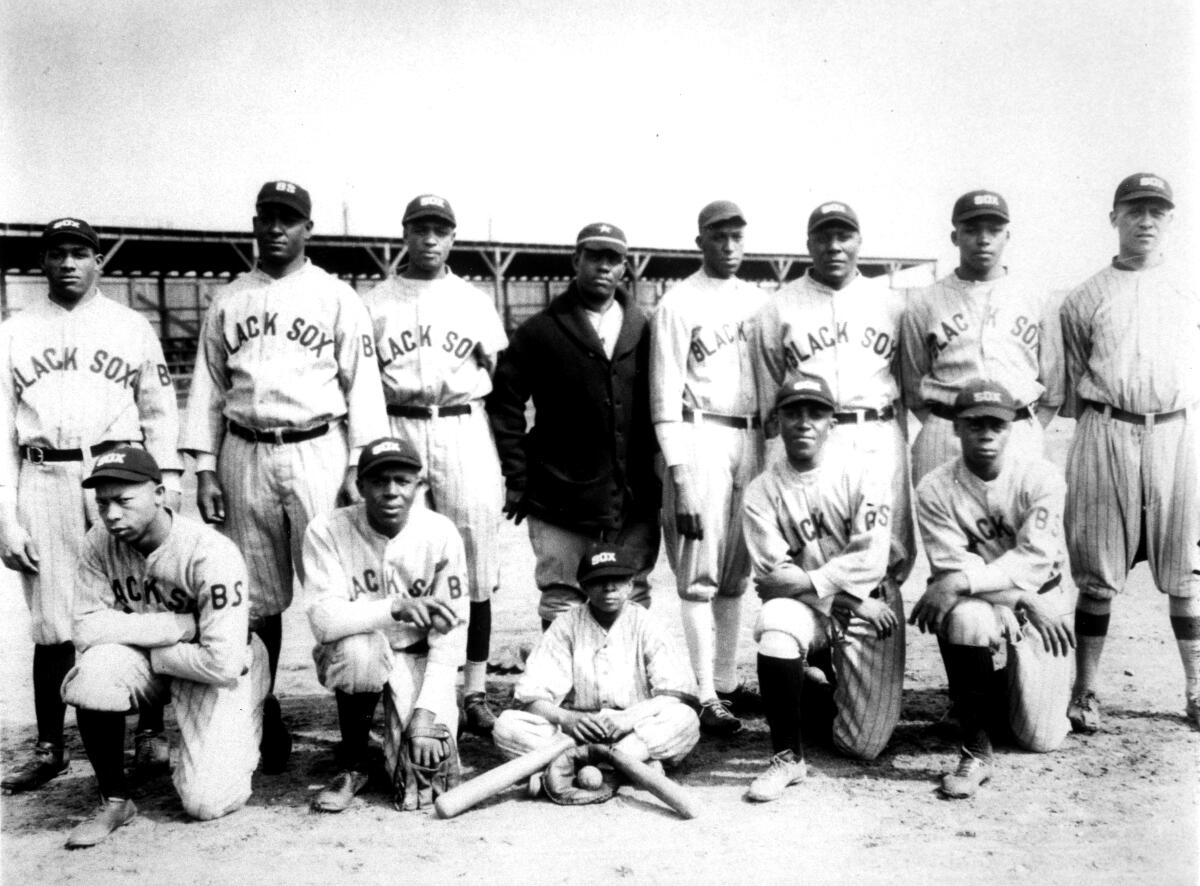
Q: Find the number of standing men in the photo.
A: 8